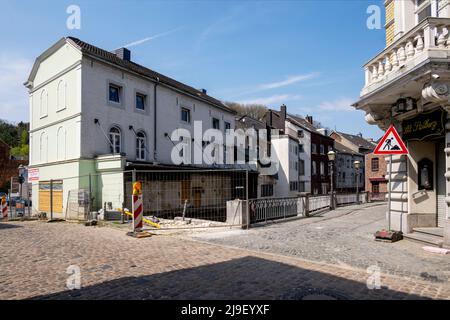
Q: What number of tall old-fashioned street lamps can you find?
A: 2